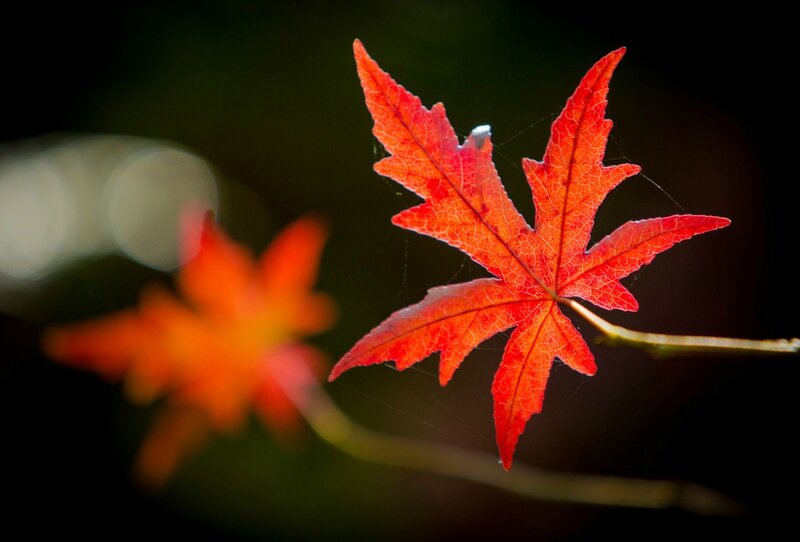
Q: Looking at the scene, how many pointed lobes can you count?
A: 5